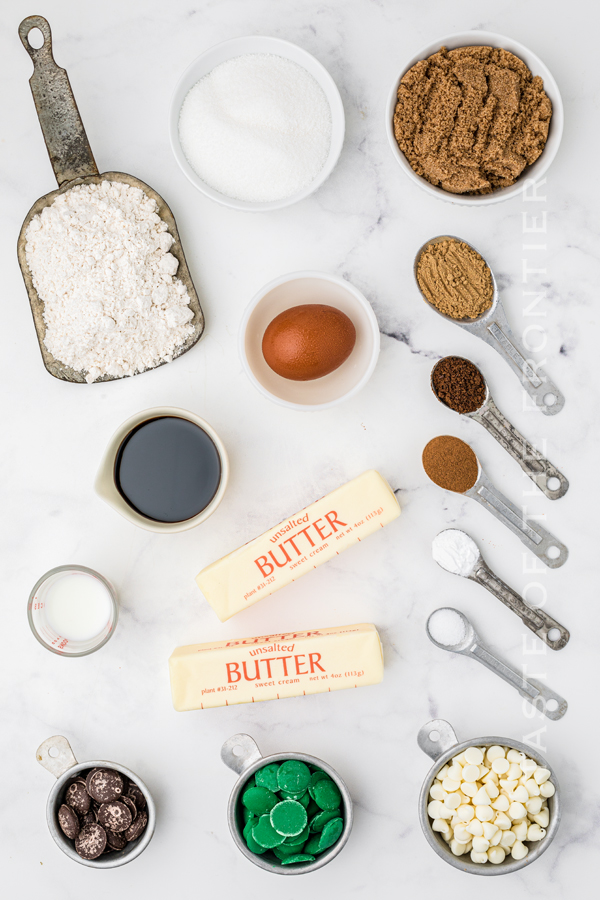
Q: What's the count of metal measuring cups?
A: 3